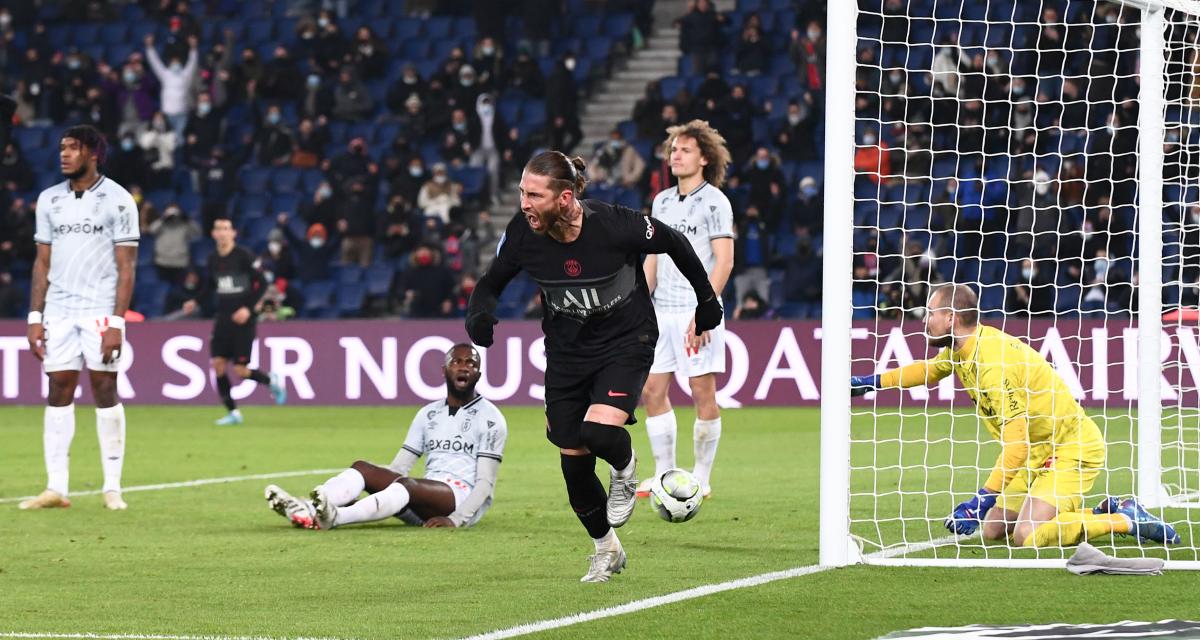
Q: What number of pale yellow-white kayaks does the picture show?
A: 0